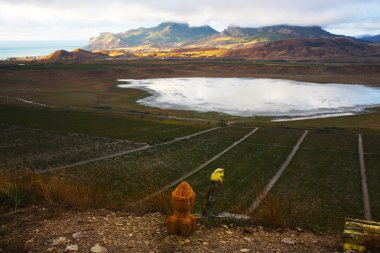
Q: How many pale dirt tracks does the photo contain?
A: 4